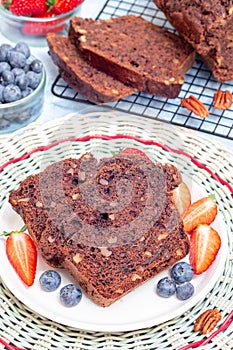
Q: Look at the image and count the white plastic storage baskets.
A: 0